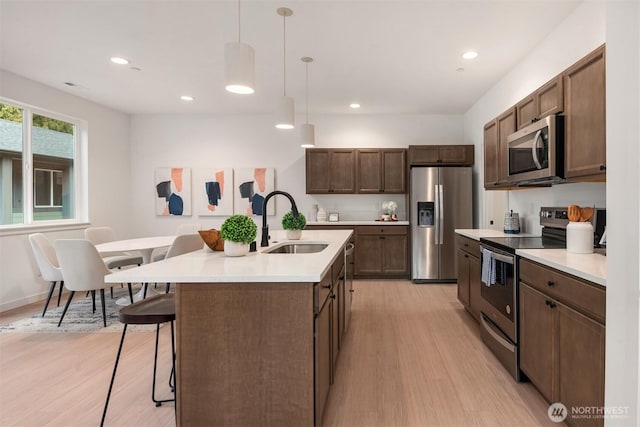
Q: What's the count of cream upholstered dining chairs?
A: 5